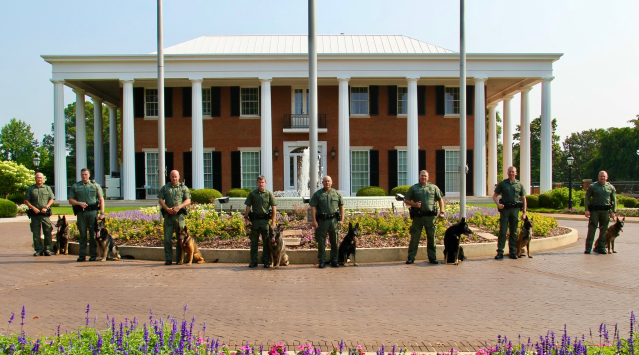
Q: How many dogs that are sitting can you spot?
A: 8